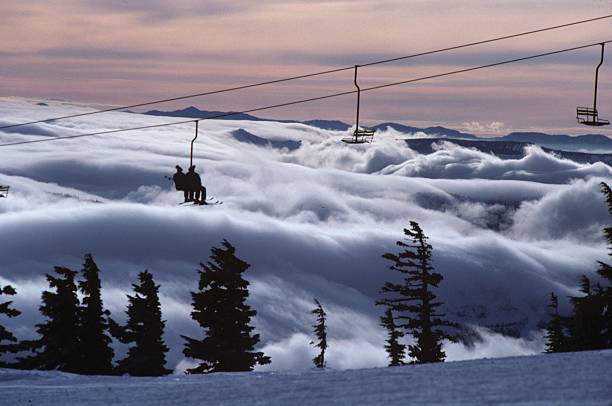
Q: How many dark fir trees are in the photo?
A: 11